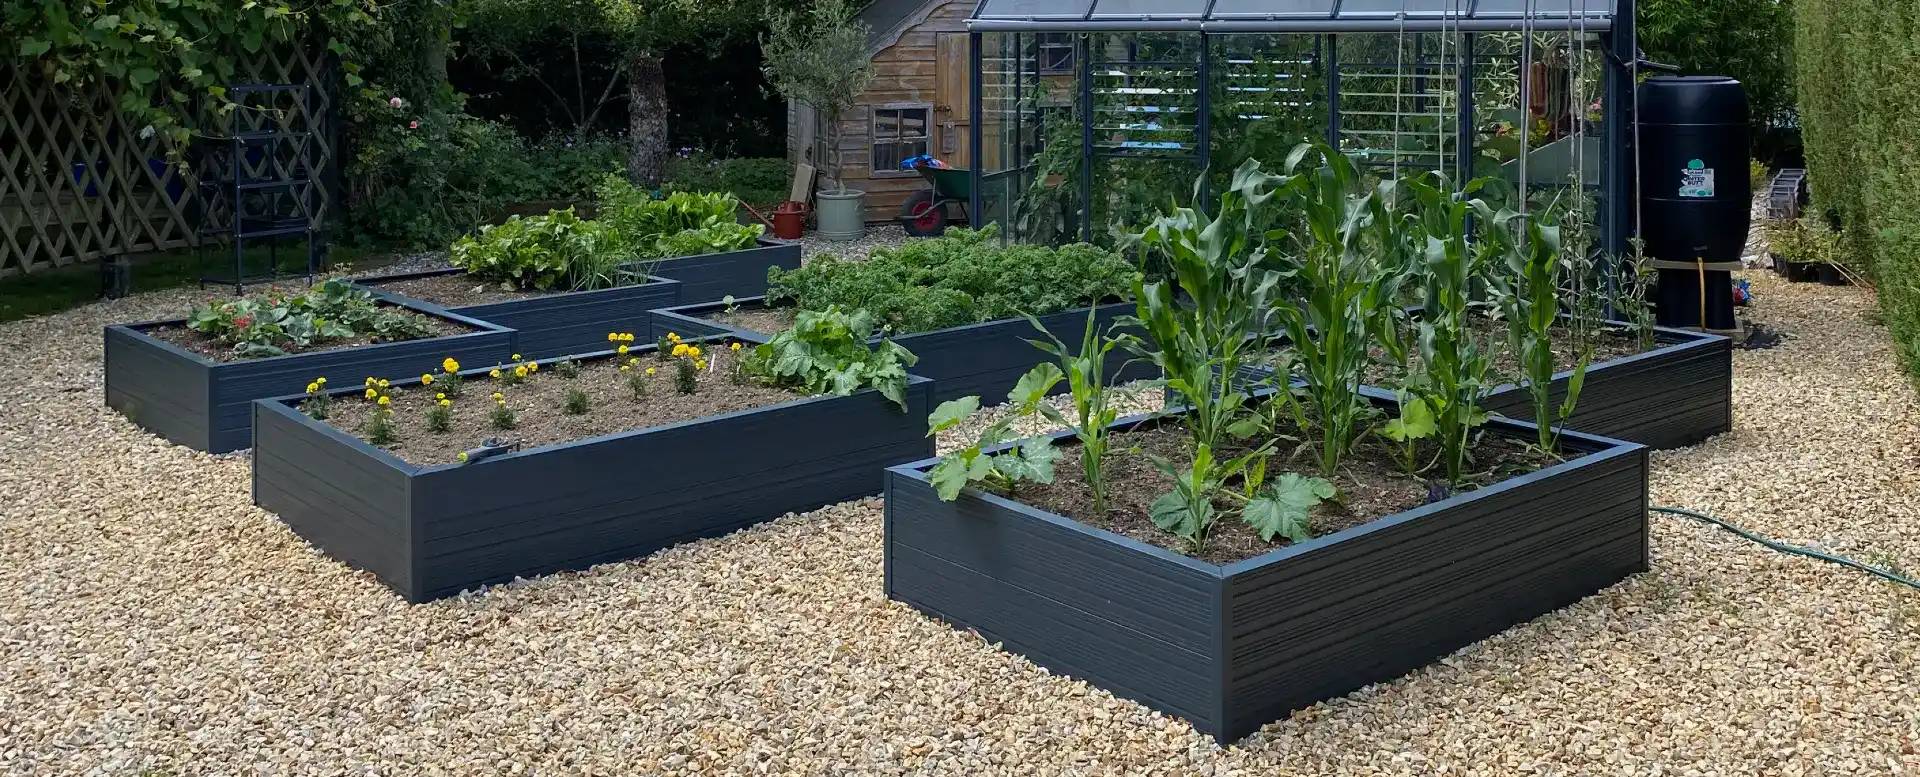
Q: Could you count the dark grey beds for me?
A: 7